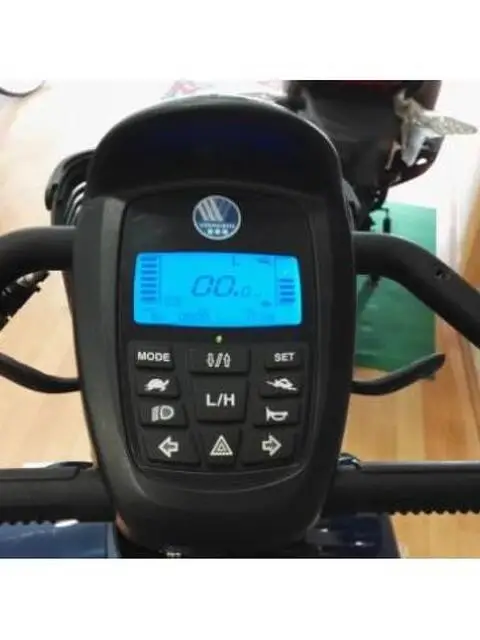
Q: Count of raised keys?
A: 11